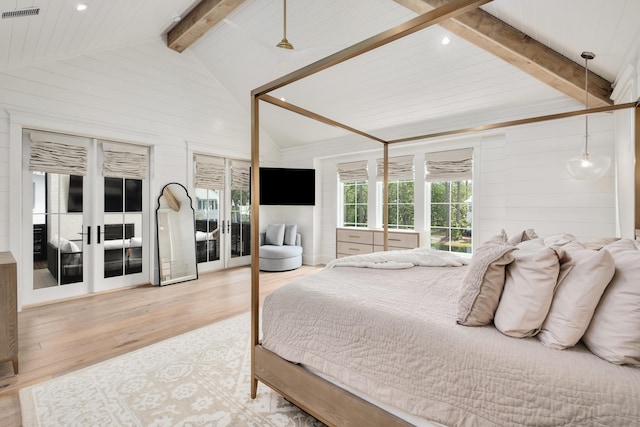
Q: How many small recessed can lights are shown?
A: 3